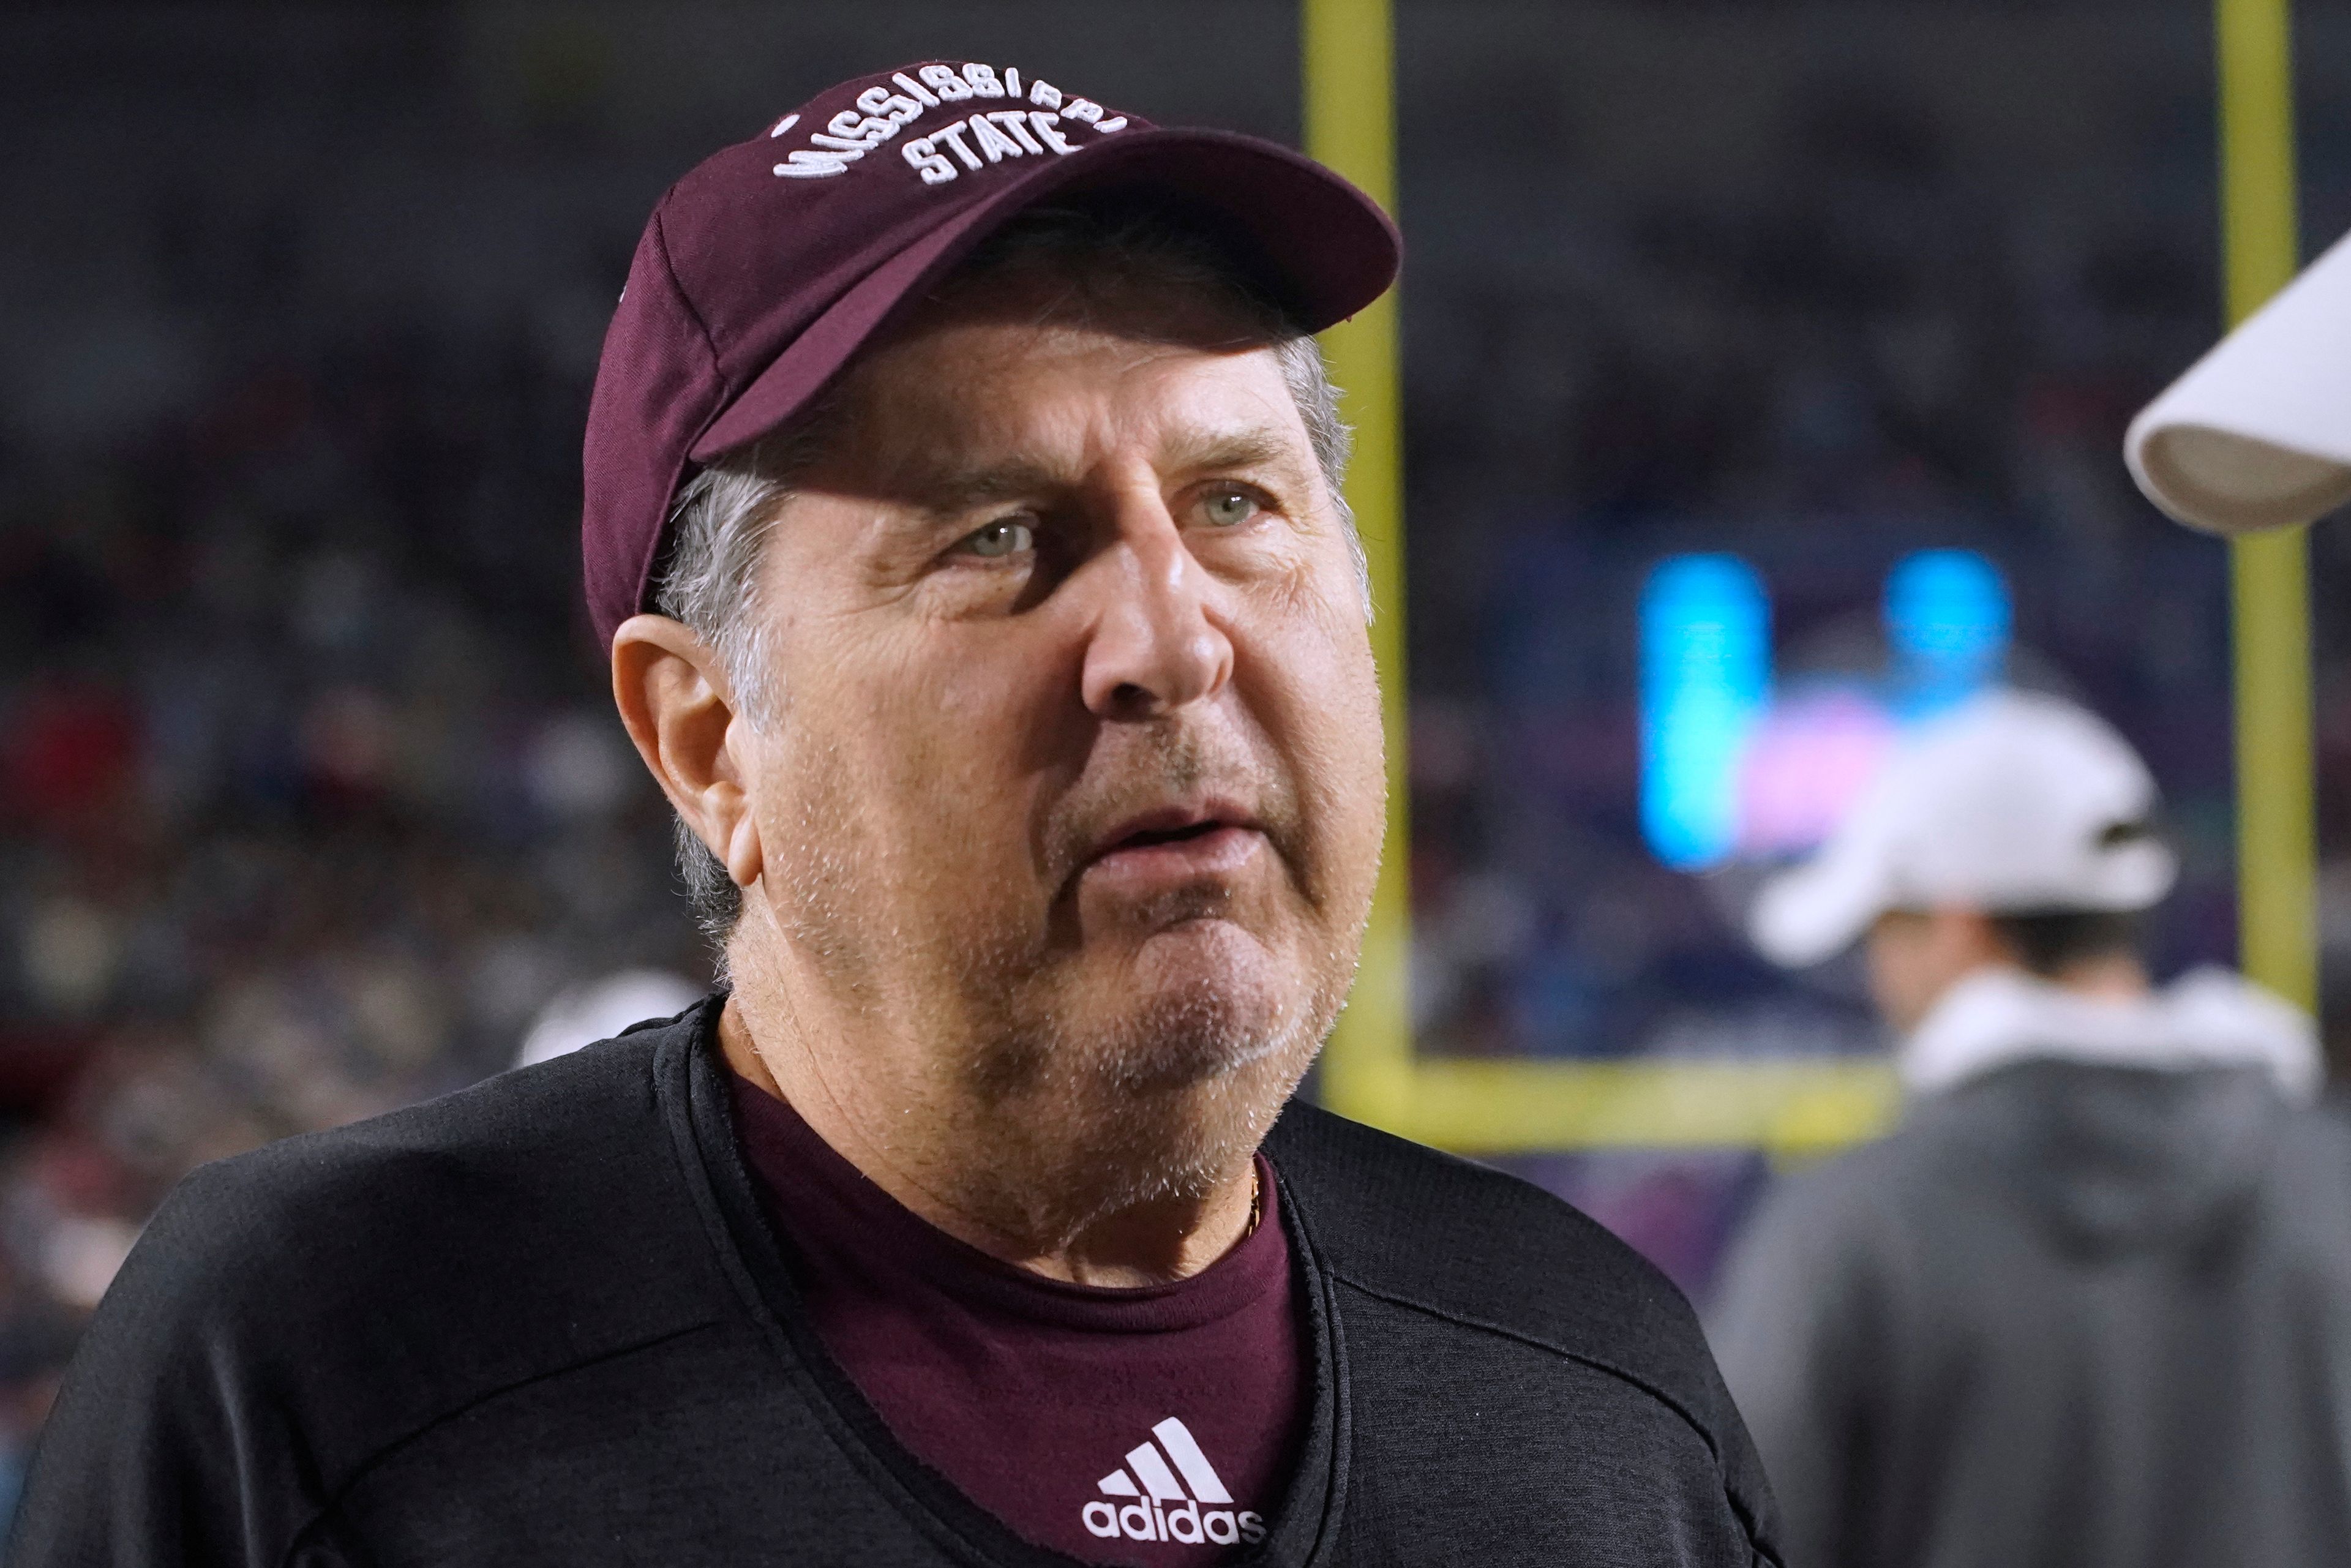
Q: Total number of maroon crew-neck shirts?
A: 1